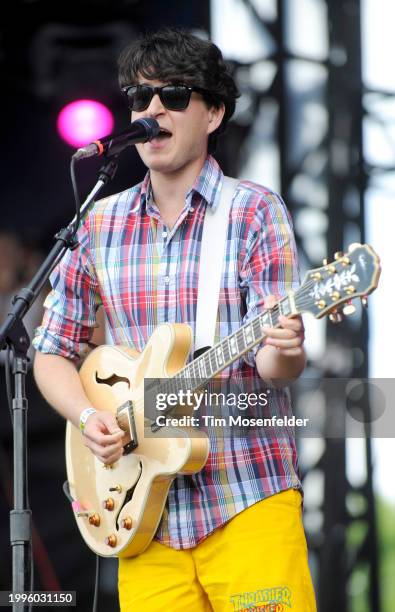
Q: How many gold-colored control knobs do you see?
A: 4